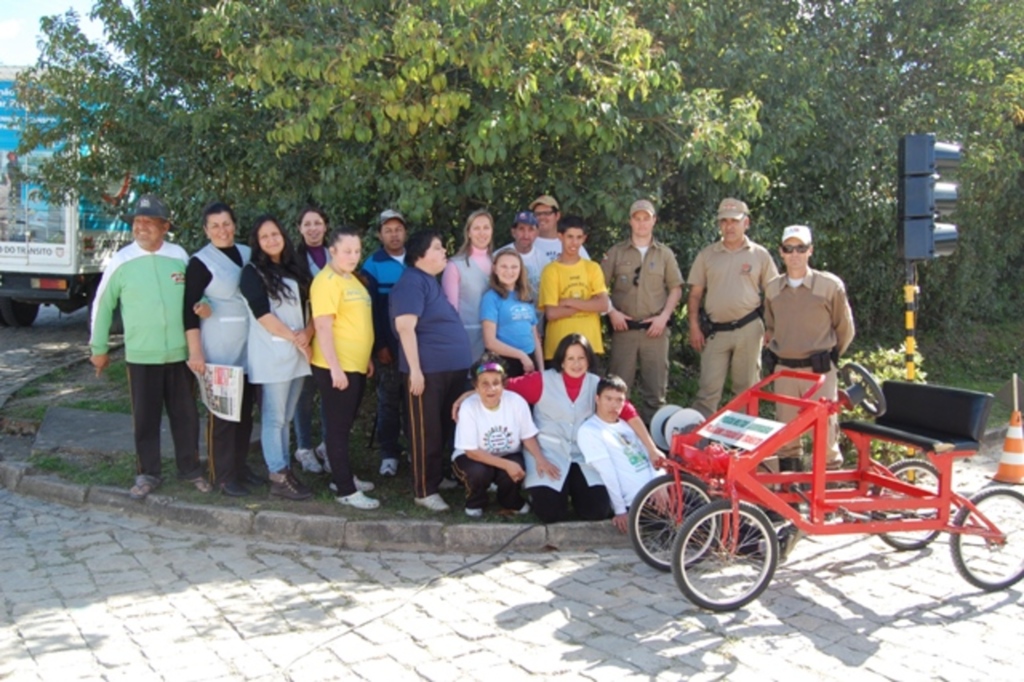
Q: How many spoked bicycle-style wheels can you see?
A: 4